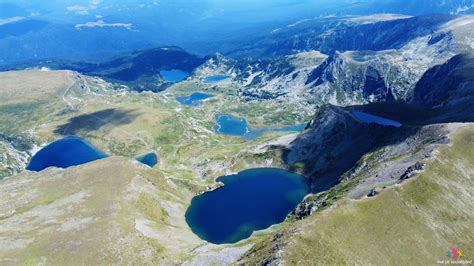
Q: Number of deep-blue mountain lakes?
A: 8